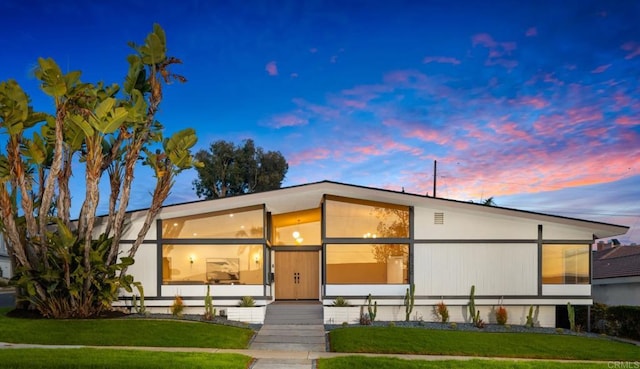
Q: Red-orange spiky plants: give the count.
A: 3